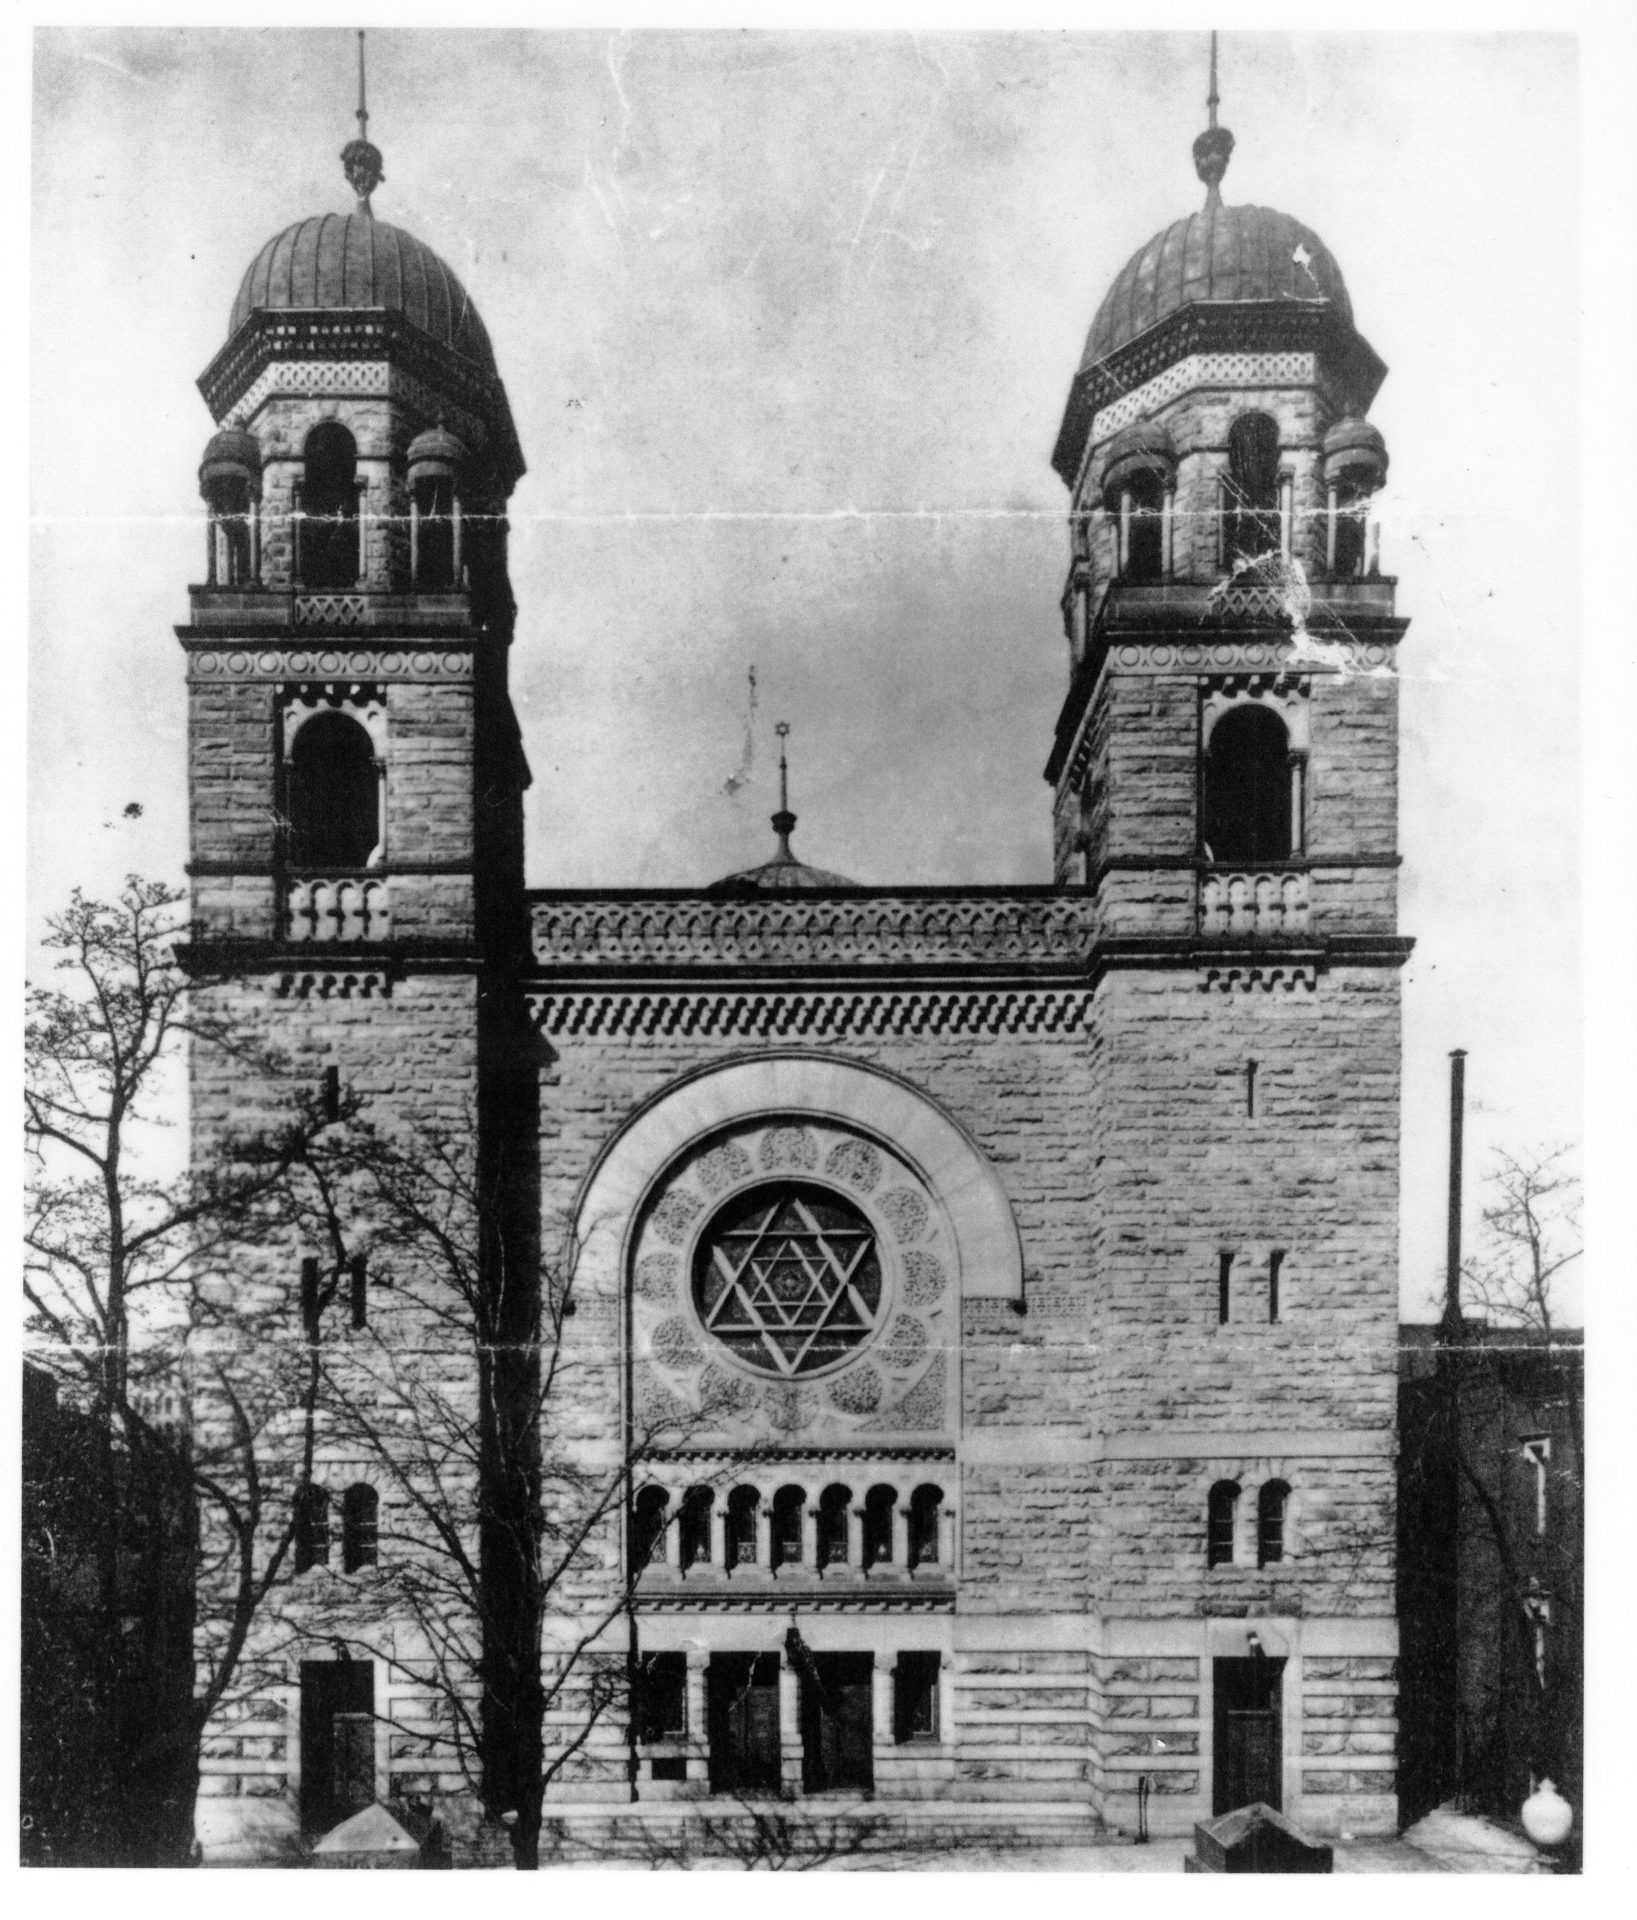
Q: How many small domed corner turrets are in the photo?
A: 4